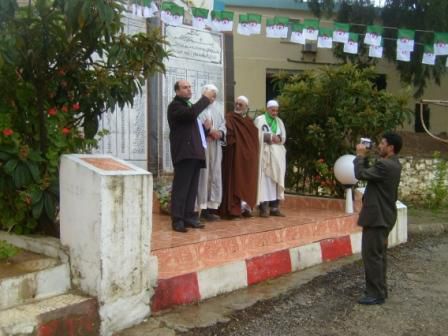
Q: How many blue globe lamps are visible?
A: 0